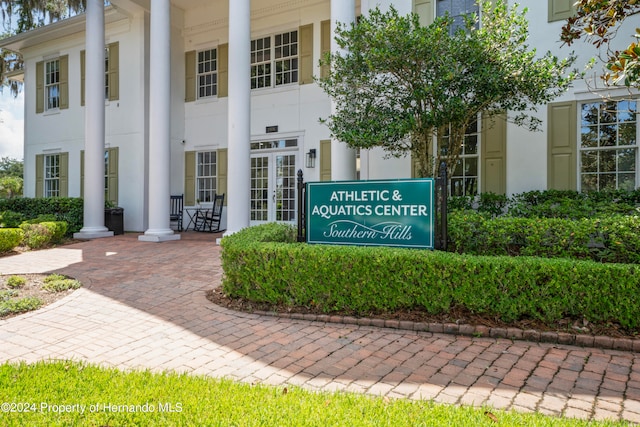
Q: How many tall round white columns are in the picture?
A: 4